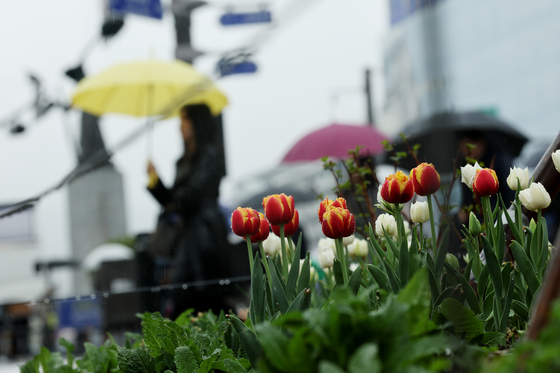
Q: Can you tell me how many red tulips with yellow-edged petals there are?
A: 9